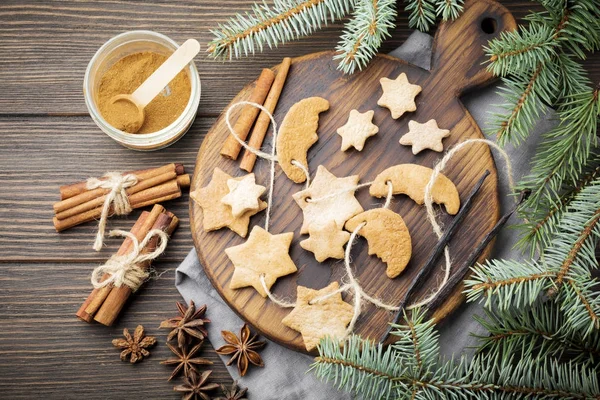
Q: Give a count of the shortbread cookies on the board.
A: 12